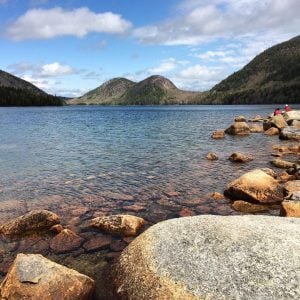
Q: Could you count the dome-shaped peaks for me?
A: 2